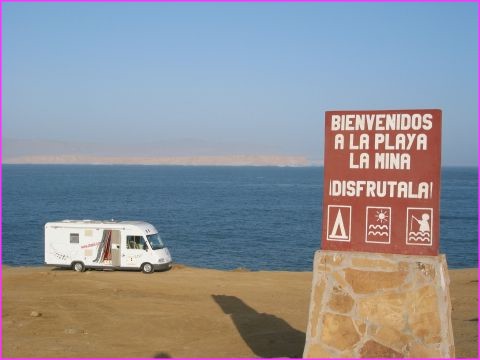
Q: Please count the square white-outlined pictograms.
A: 3